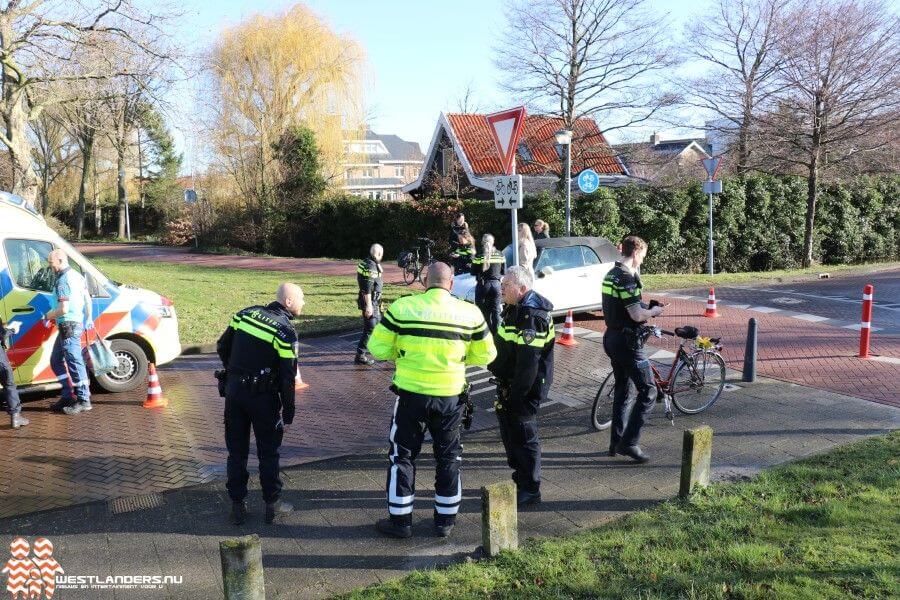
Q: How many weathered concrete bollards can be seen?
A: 3